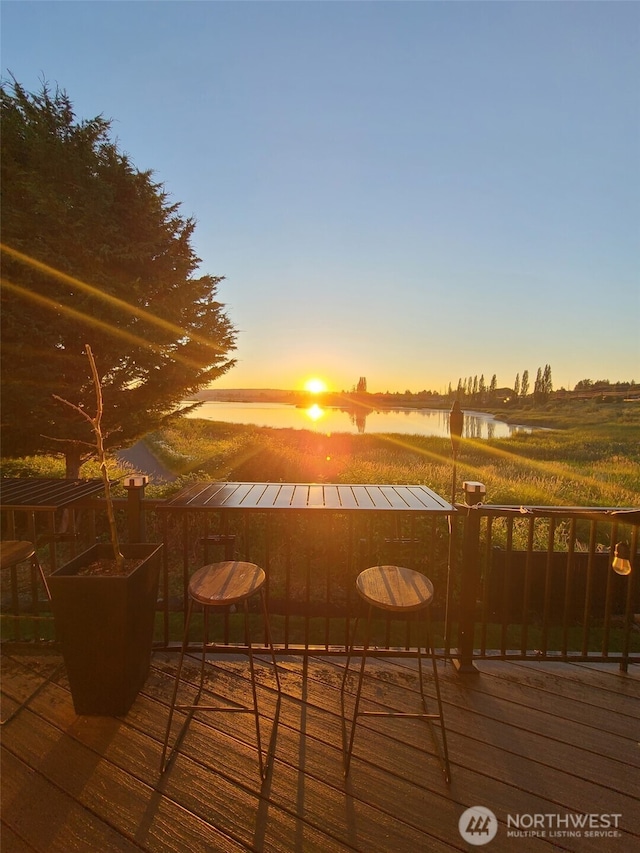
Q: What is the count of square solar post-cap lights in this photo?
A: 2